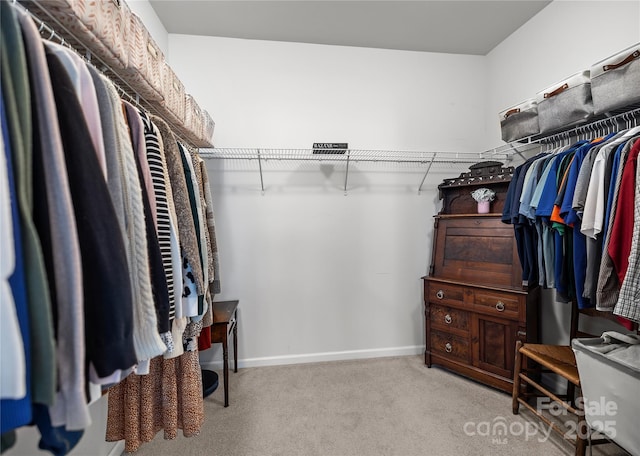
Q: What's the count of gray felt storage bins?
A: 3